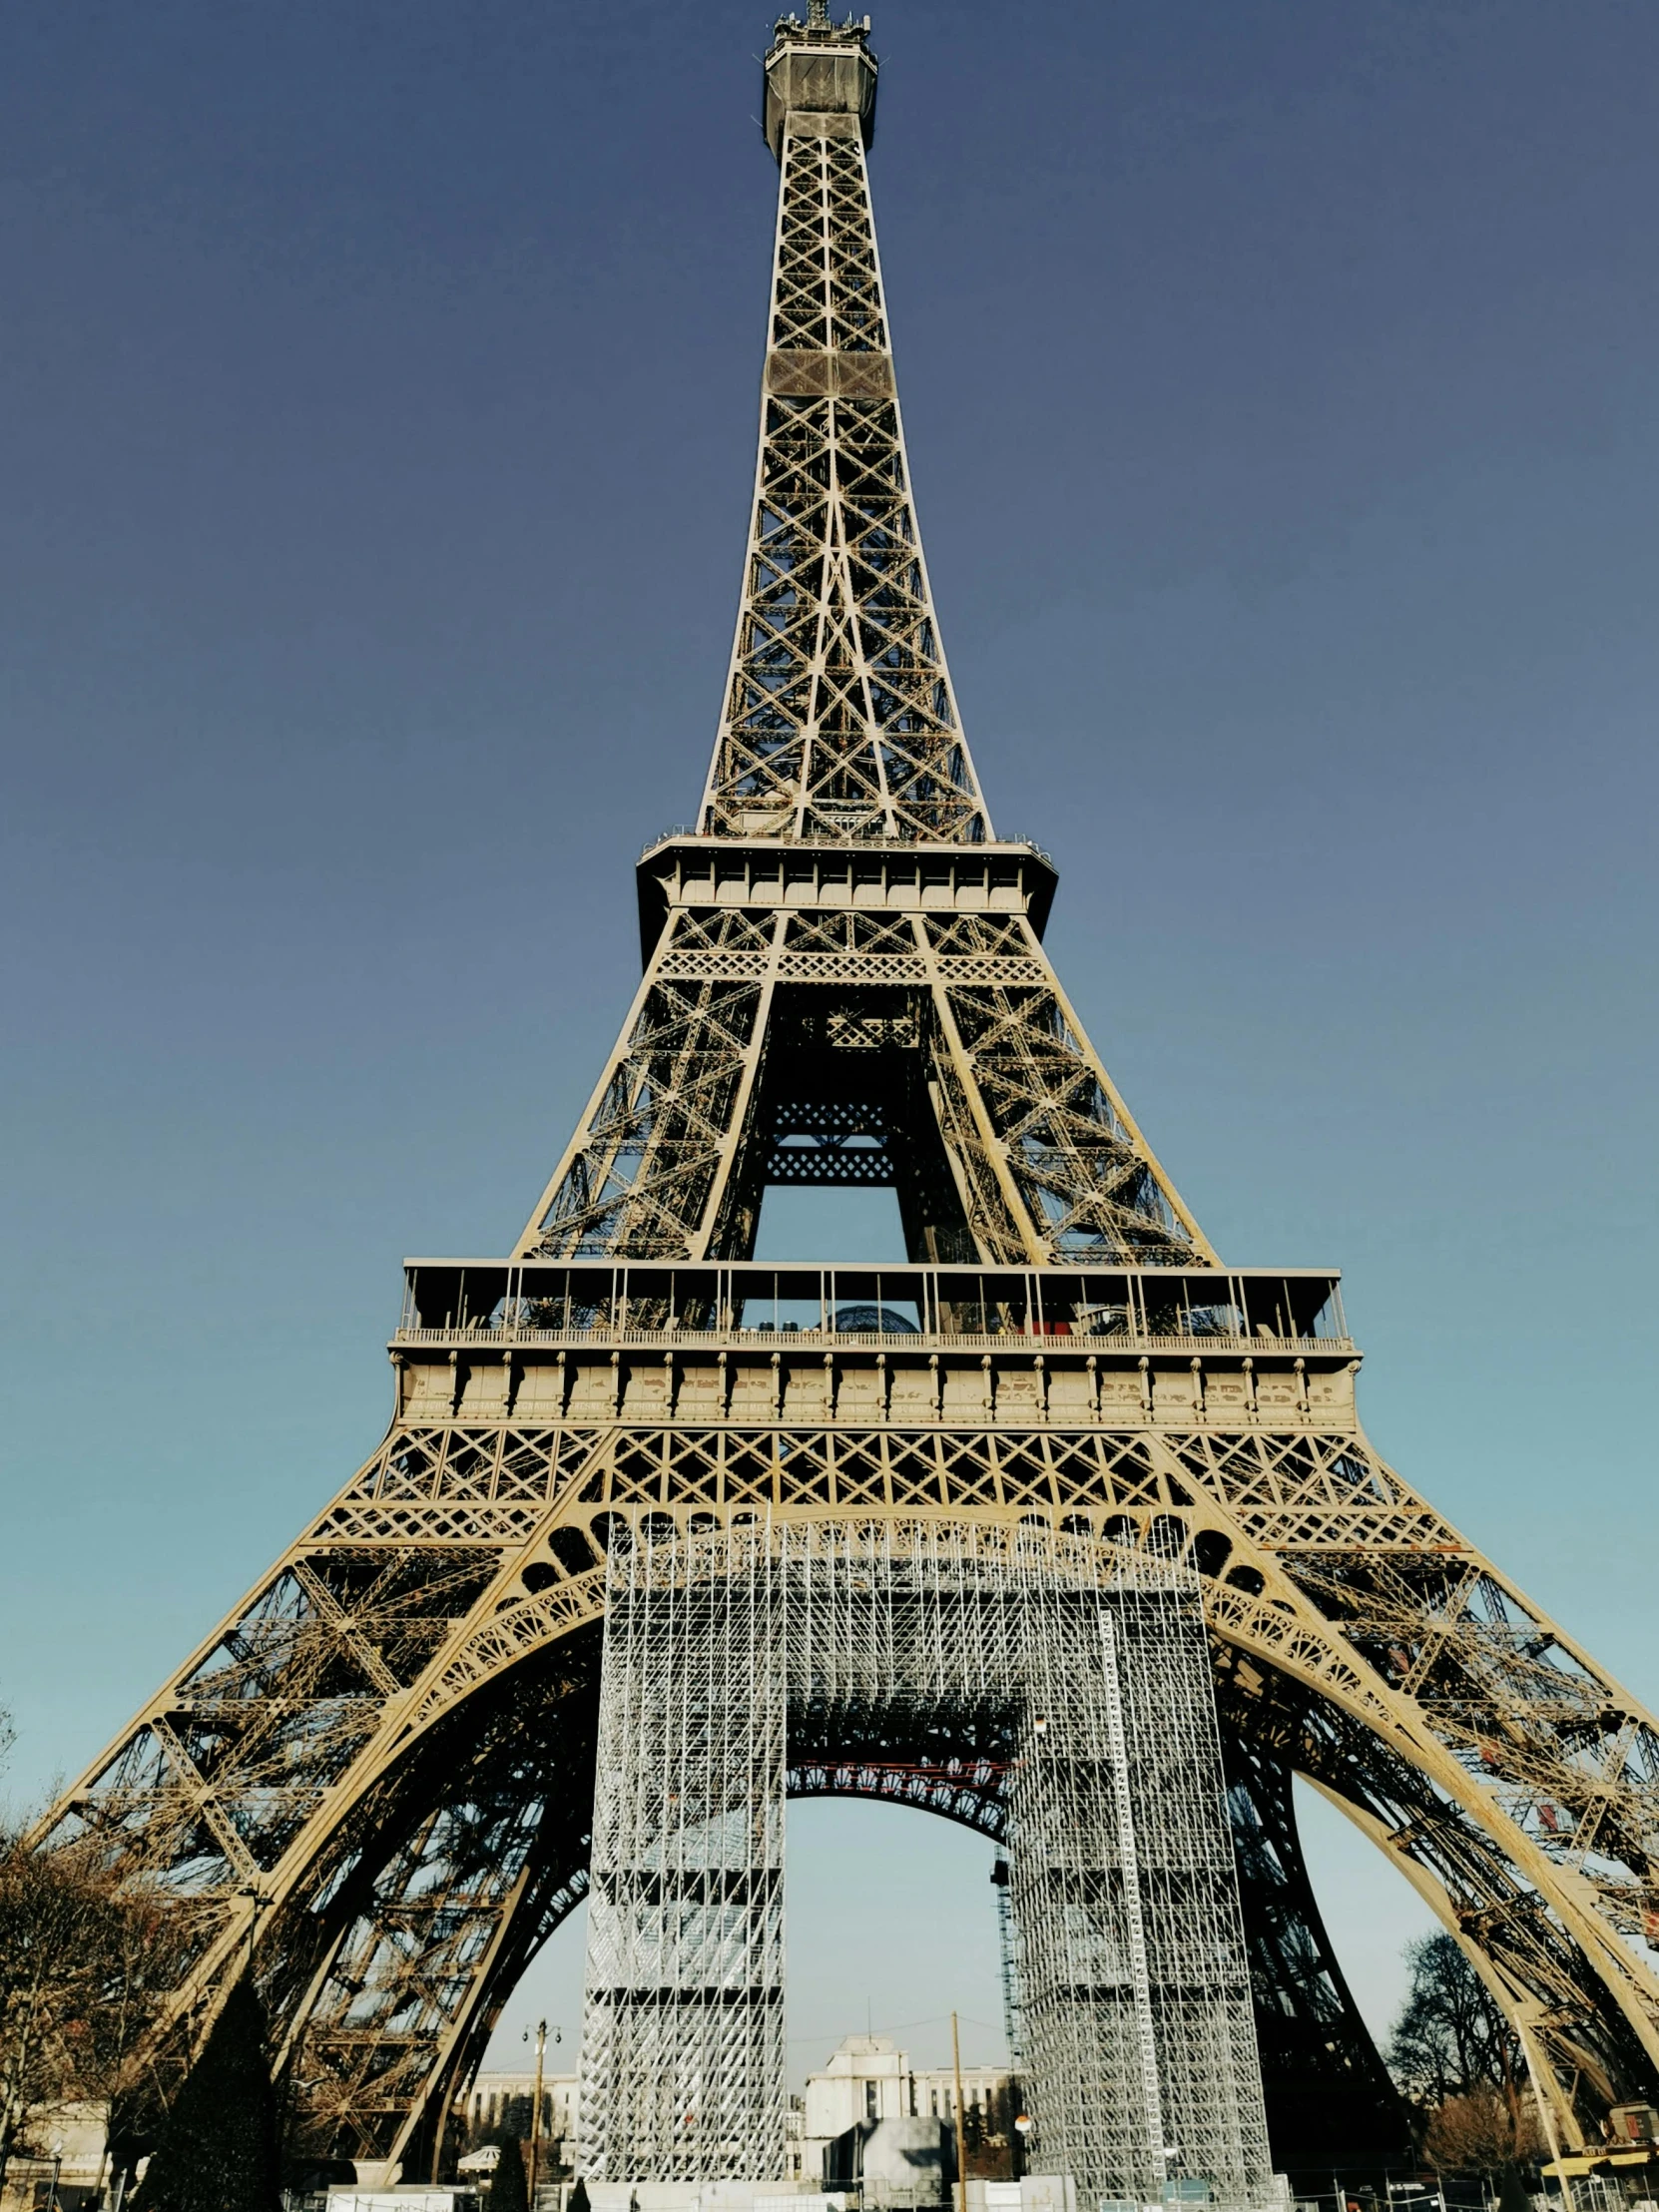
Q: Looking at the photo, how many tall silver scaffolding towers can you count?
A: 2